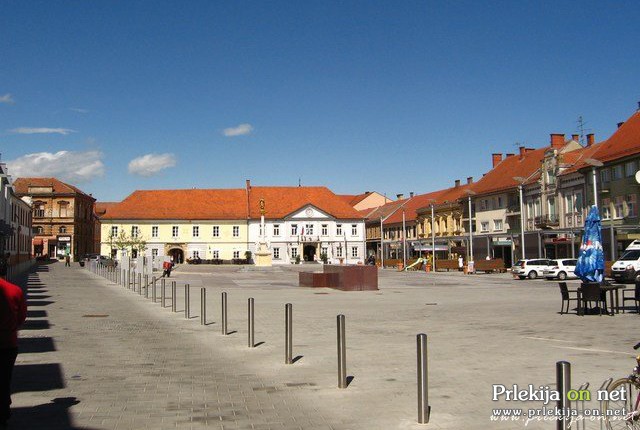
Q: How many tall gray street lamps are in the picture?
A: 6